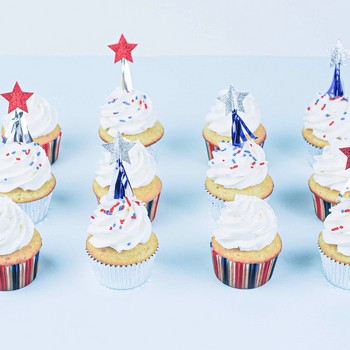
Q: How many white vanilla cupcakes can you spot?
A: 12